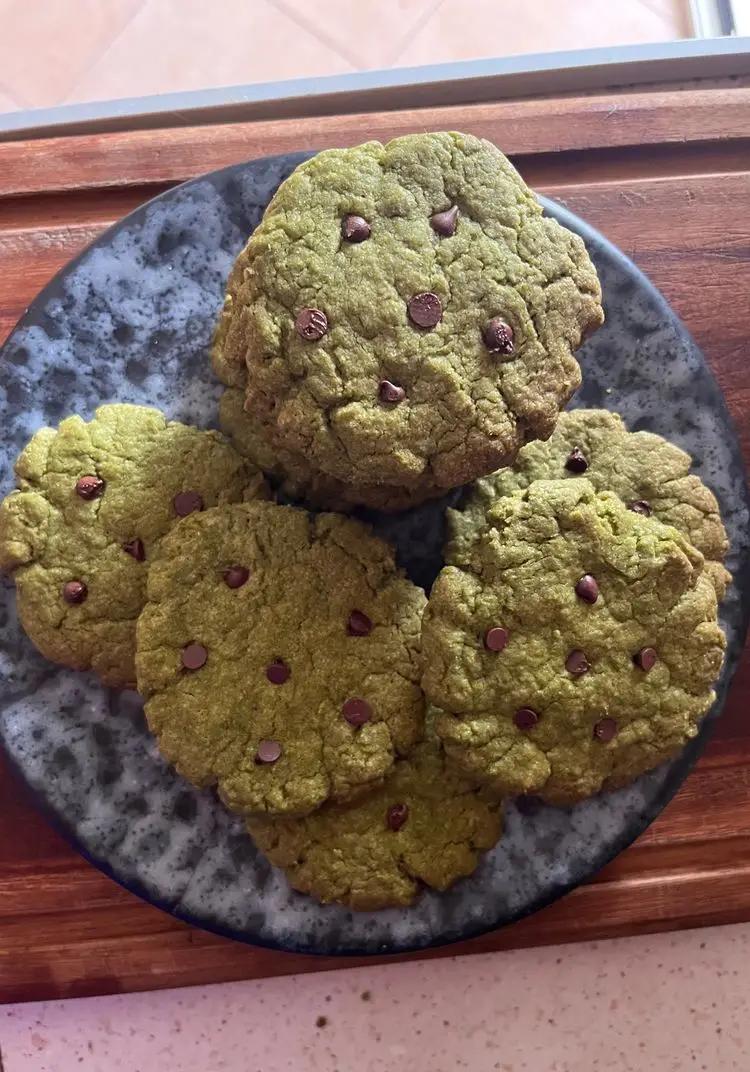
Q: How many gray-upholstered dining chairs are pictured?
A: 0